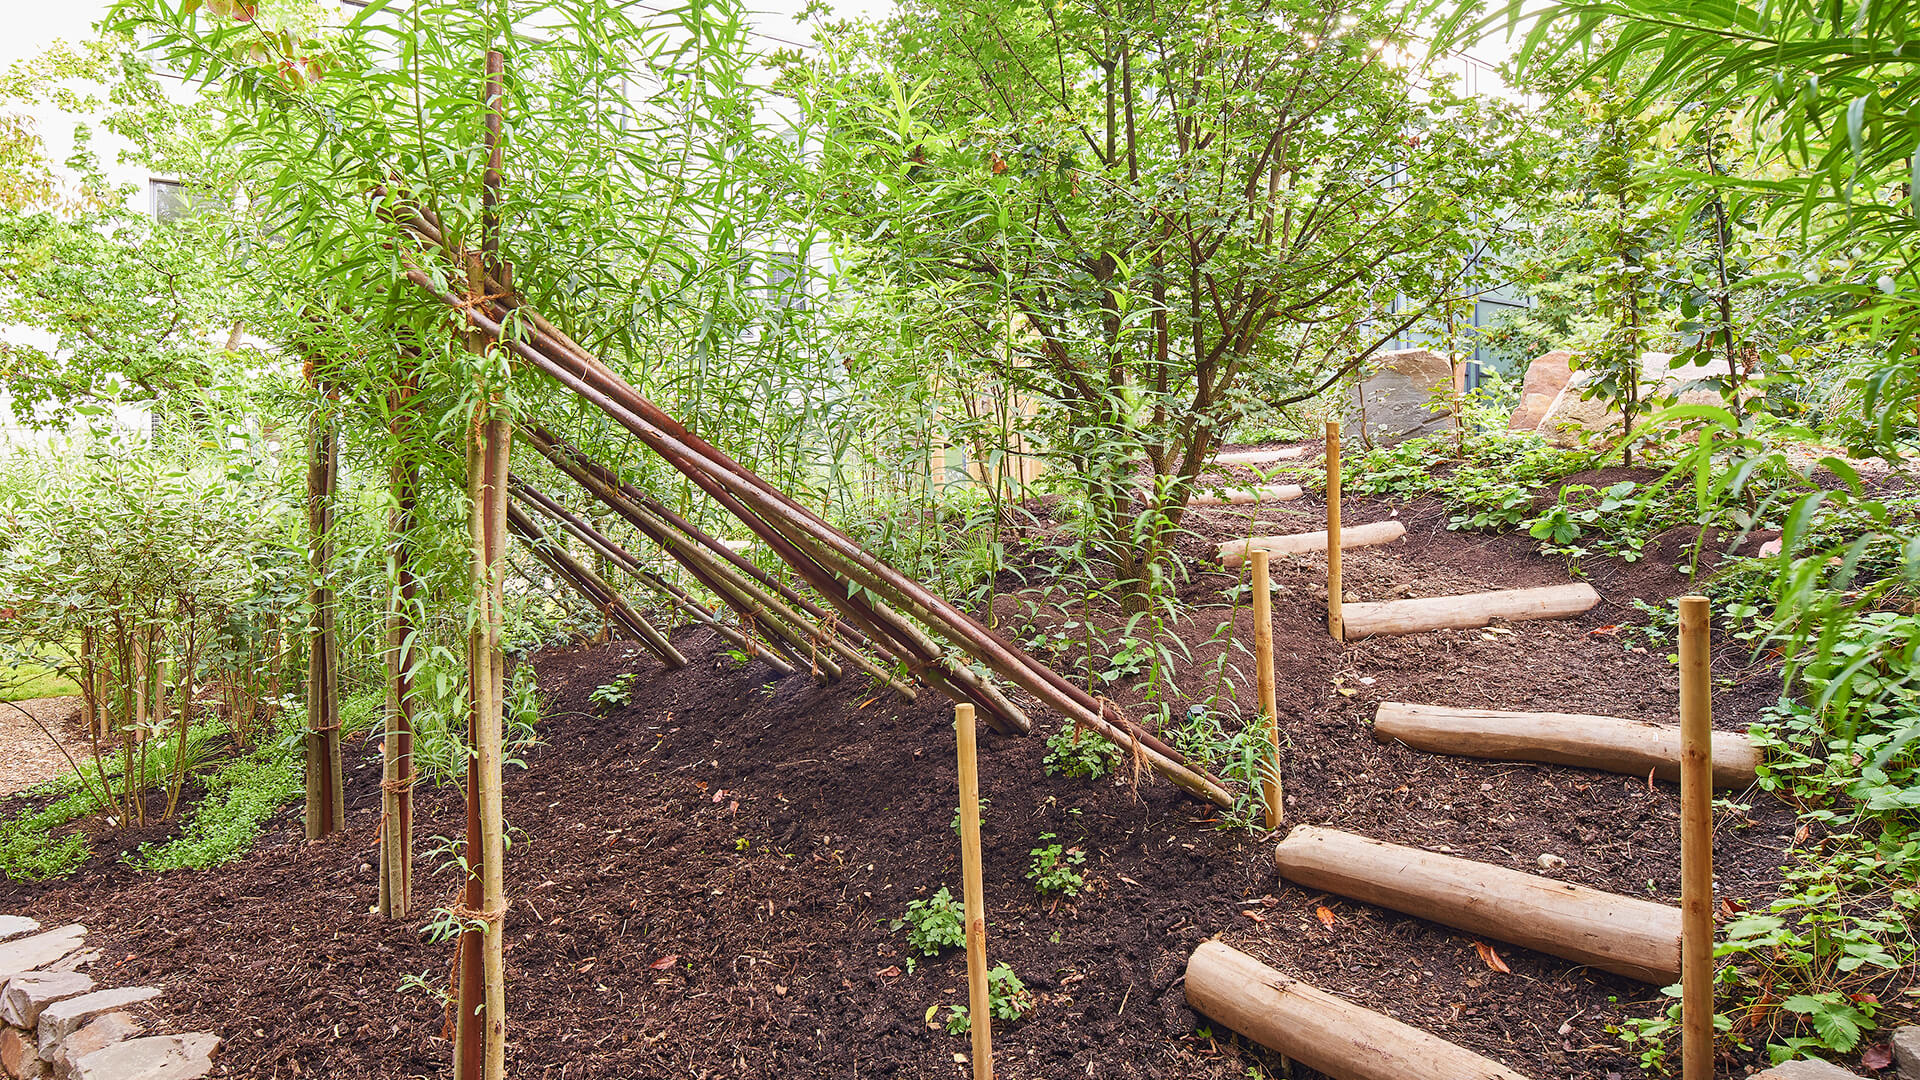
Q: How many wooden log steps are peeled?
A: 7